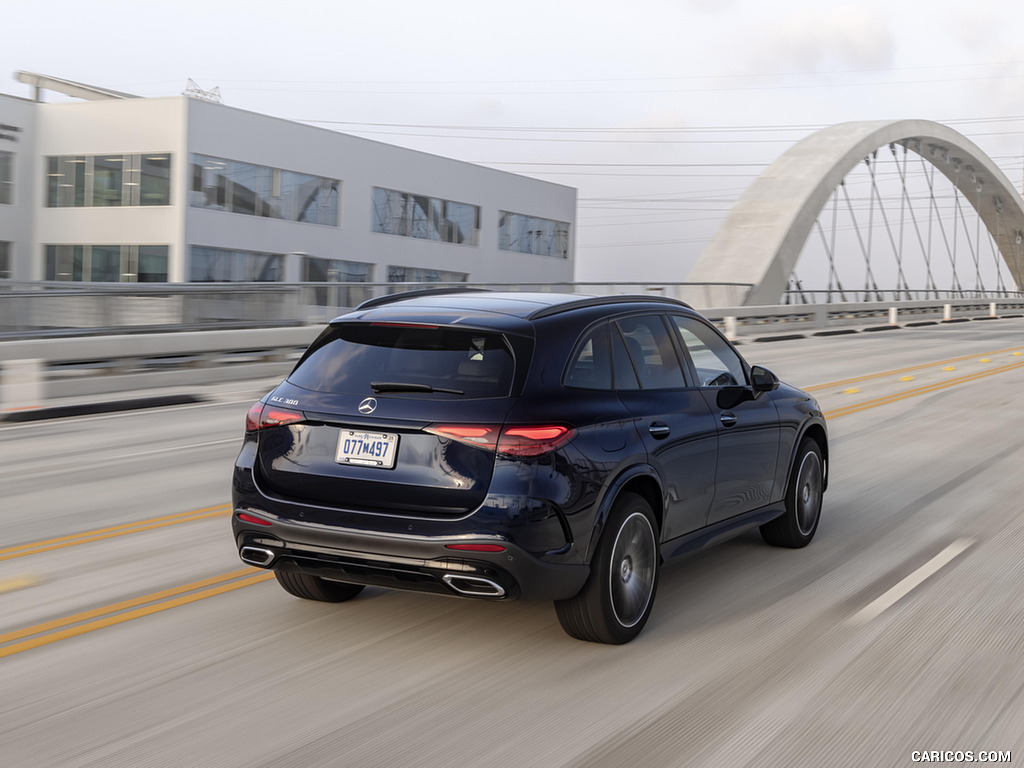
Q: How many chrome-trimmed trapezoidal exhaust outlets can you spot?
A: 2